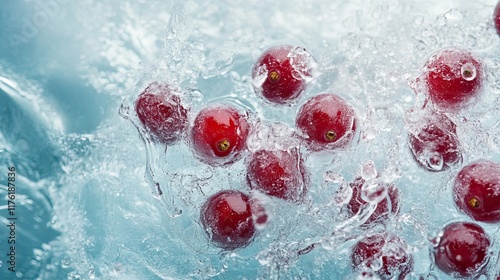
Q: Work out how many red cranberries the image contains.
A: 13